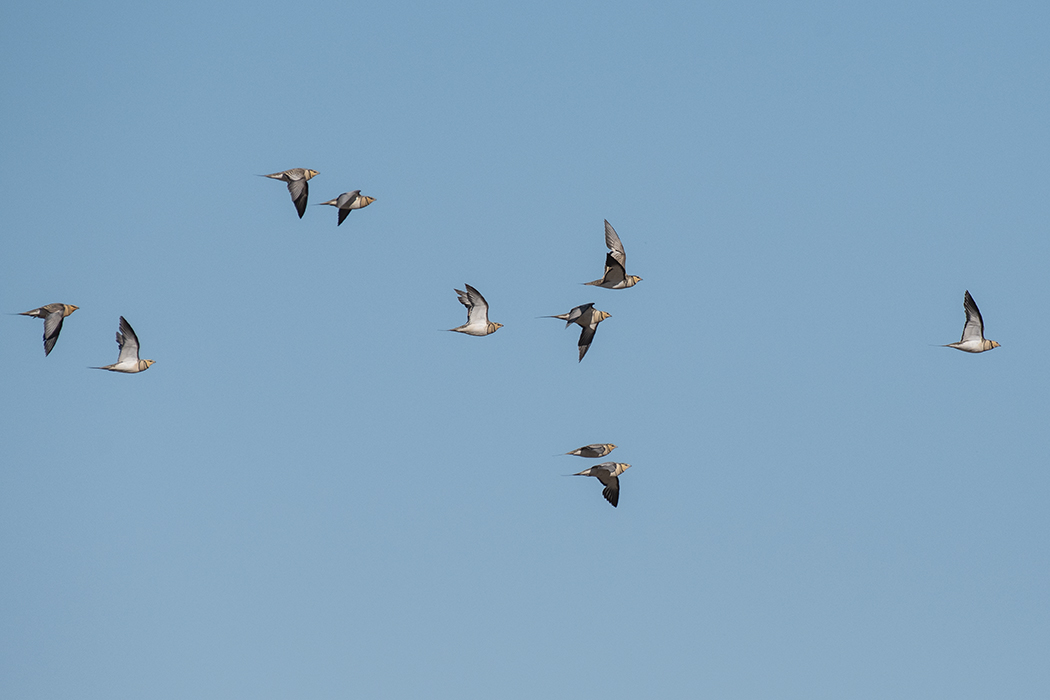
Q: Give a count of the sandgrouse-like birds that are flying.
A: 10